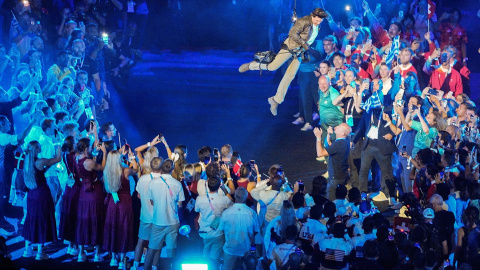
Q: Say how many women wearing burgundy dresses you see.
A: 4